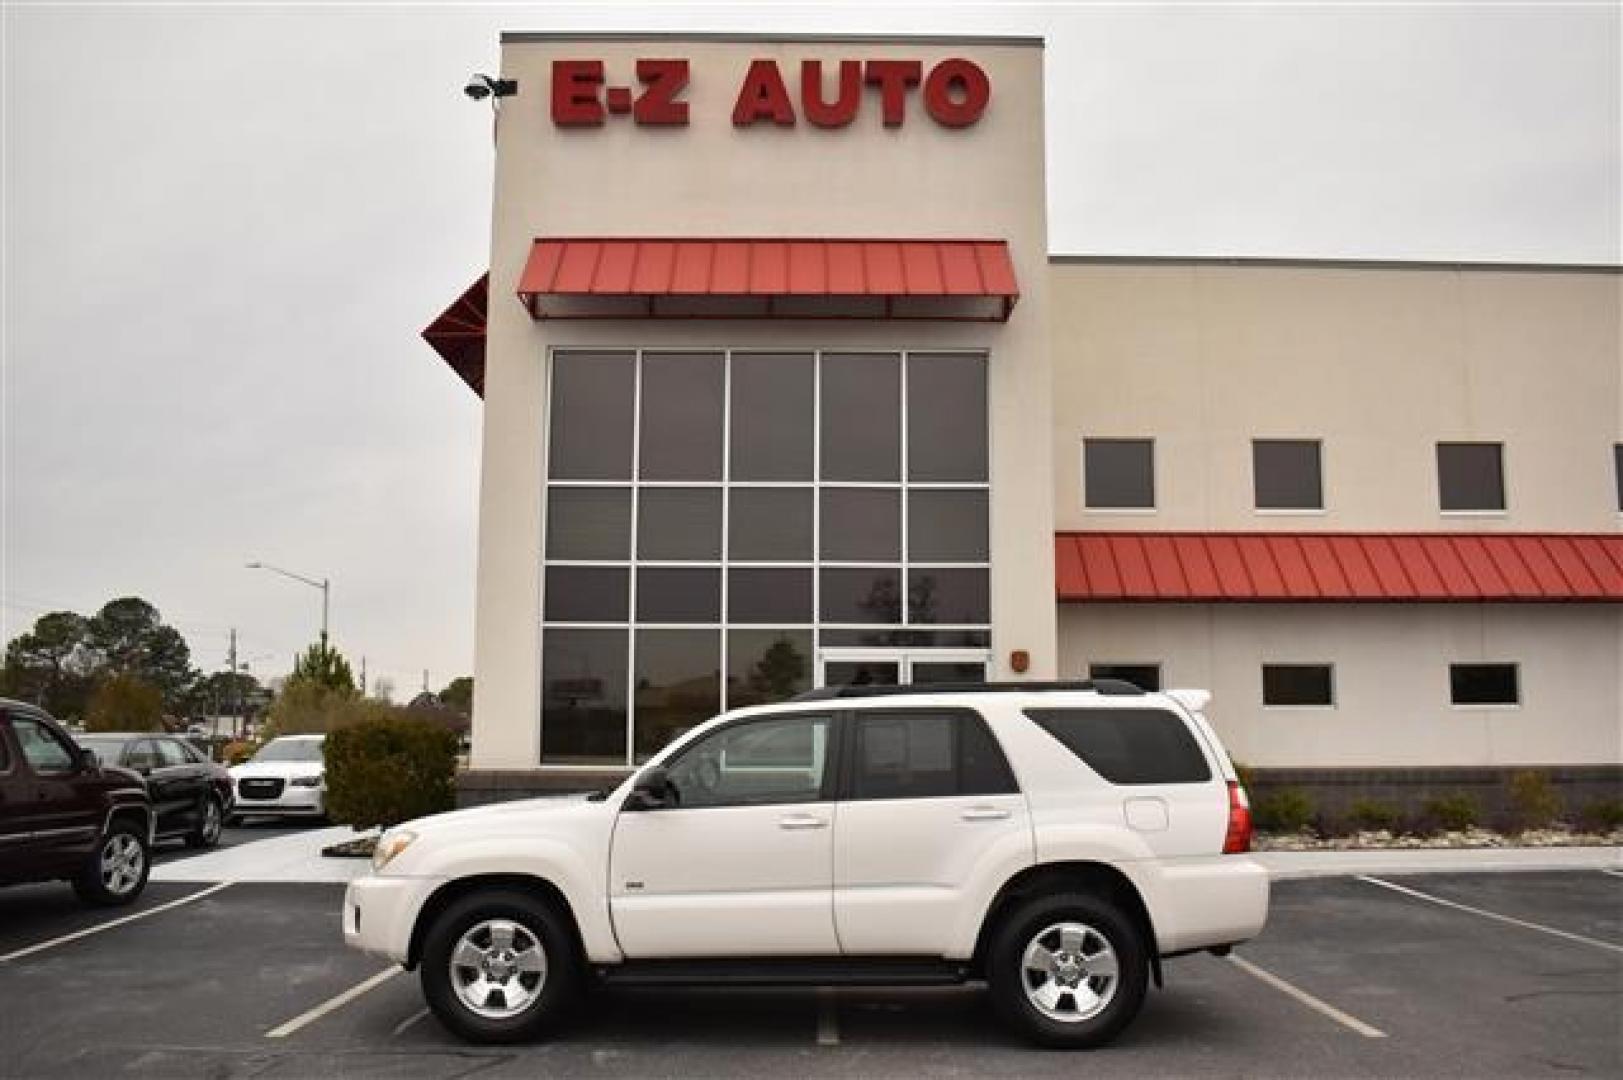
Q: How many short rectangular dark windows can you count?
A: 3